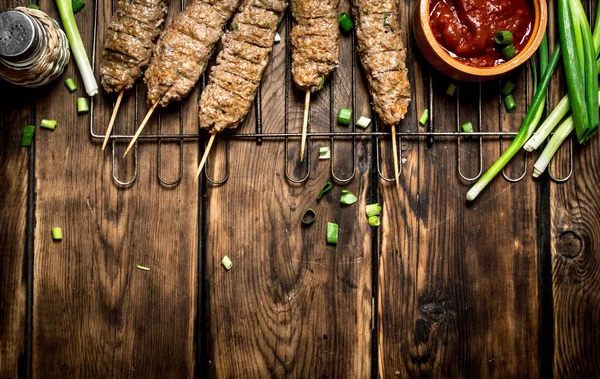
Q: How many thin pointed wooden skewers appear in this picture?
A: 5